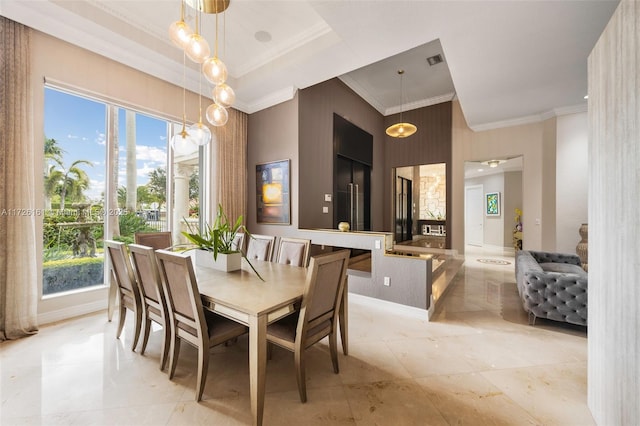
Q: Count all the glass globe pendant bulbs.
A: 7